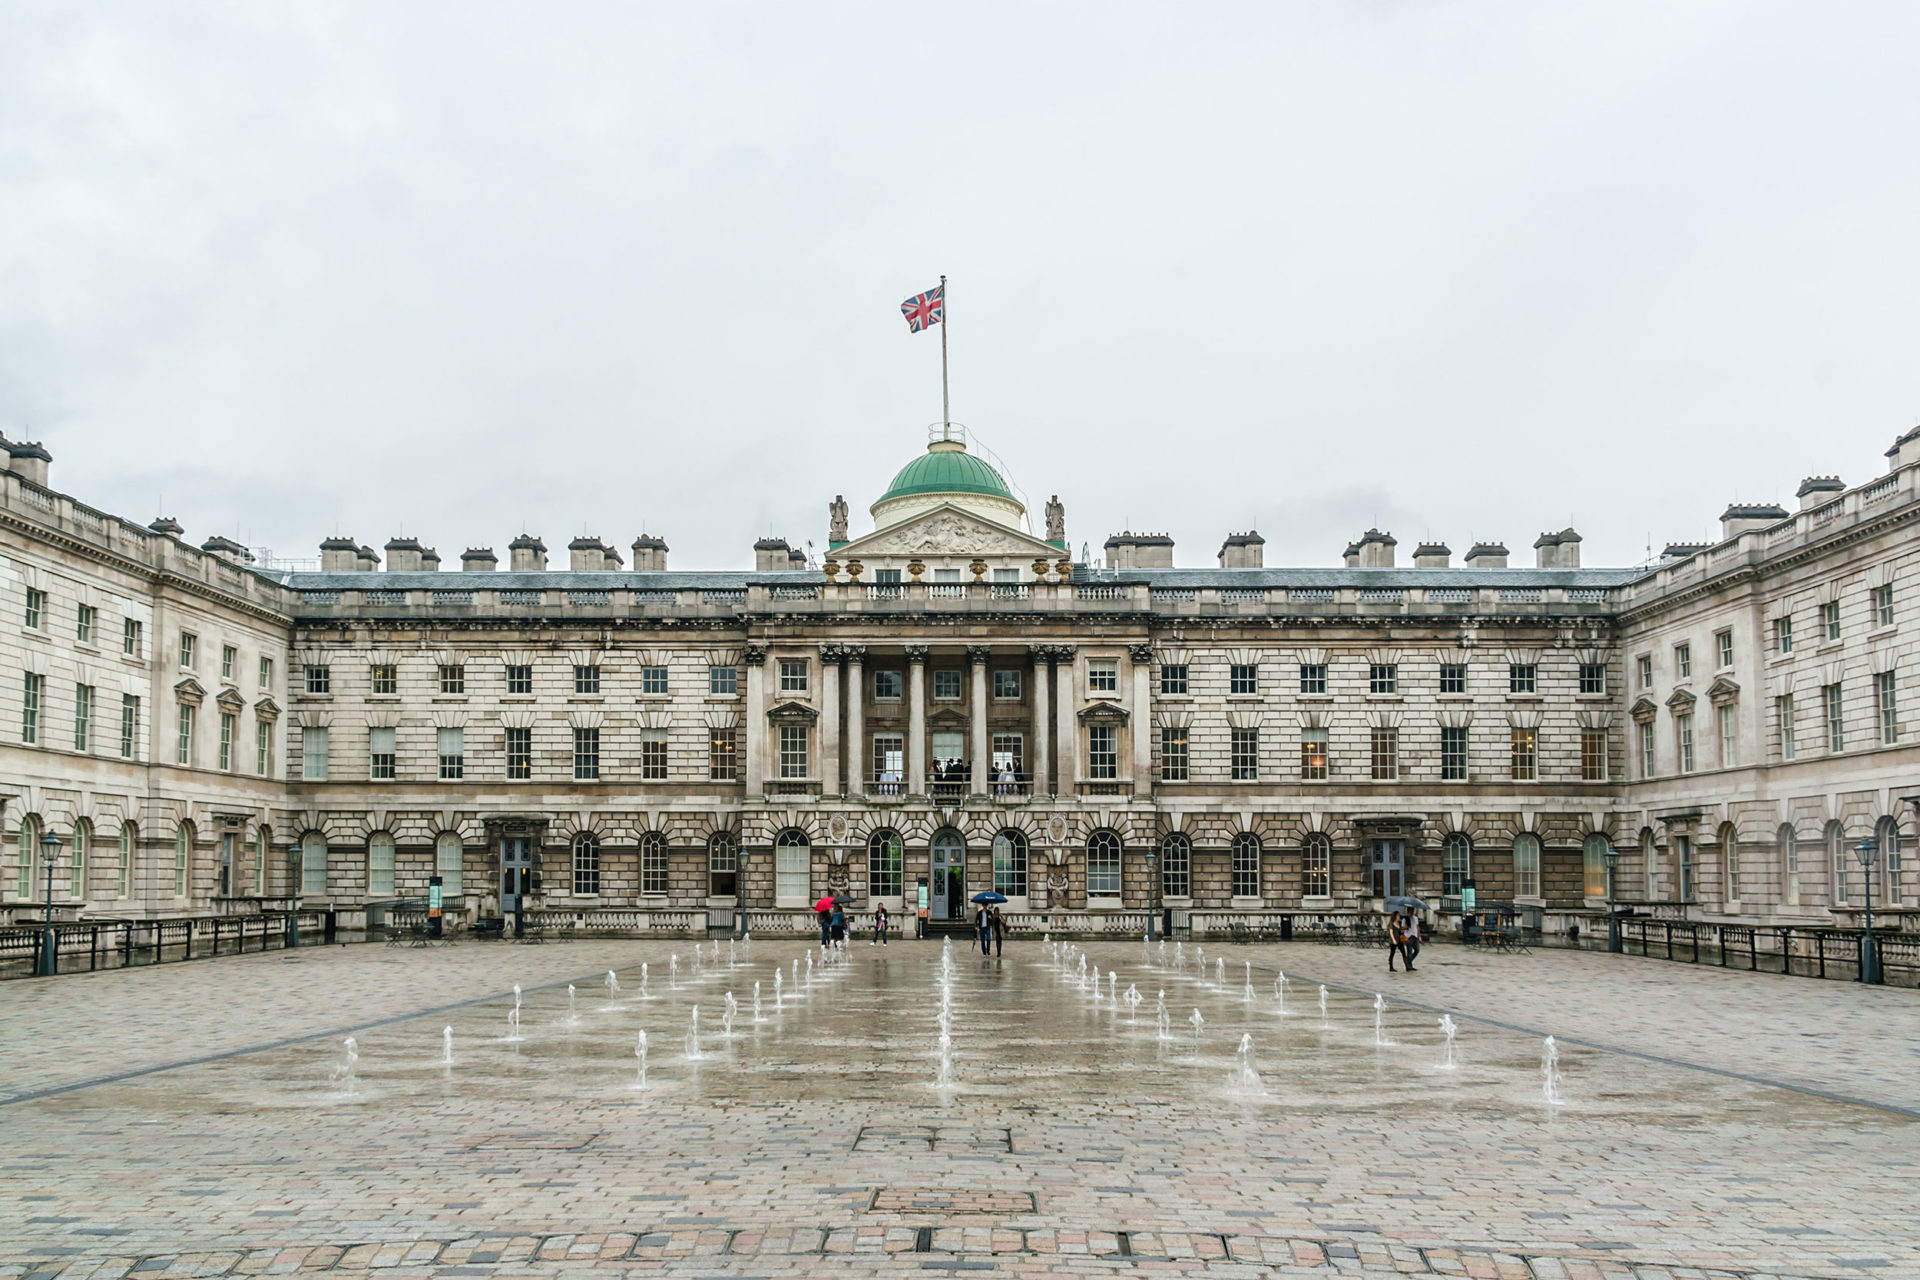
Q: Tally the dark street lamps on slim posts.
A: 6